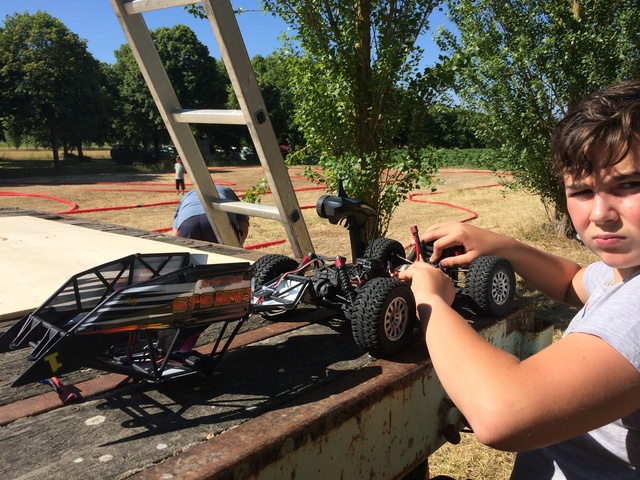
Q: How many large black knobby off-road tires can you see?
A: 4